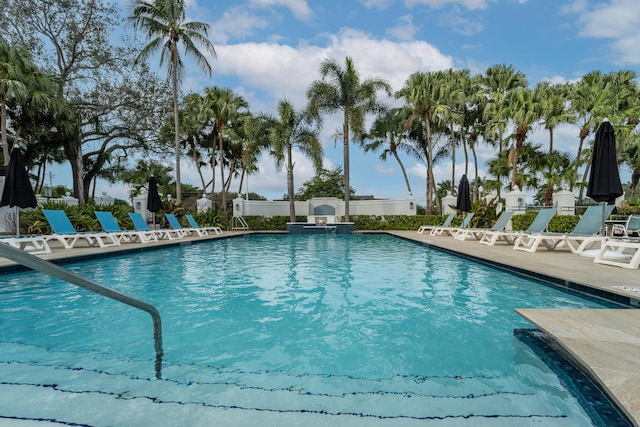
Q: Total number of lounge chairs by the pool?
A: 12